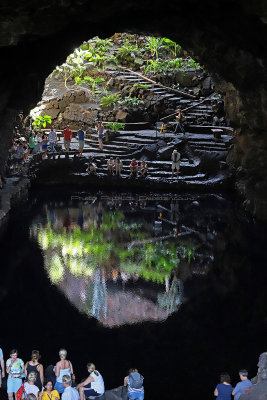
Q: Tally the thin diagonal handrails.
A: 2